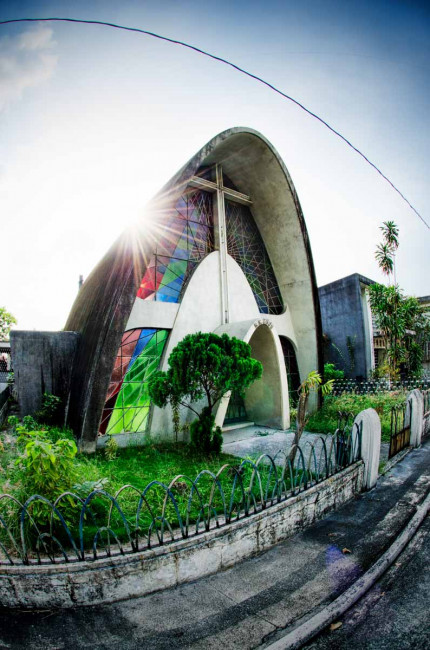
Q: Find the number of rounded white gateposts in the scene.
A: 2